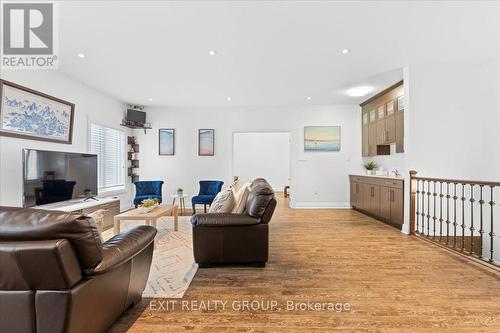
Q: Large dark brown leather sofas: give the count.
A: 2